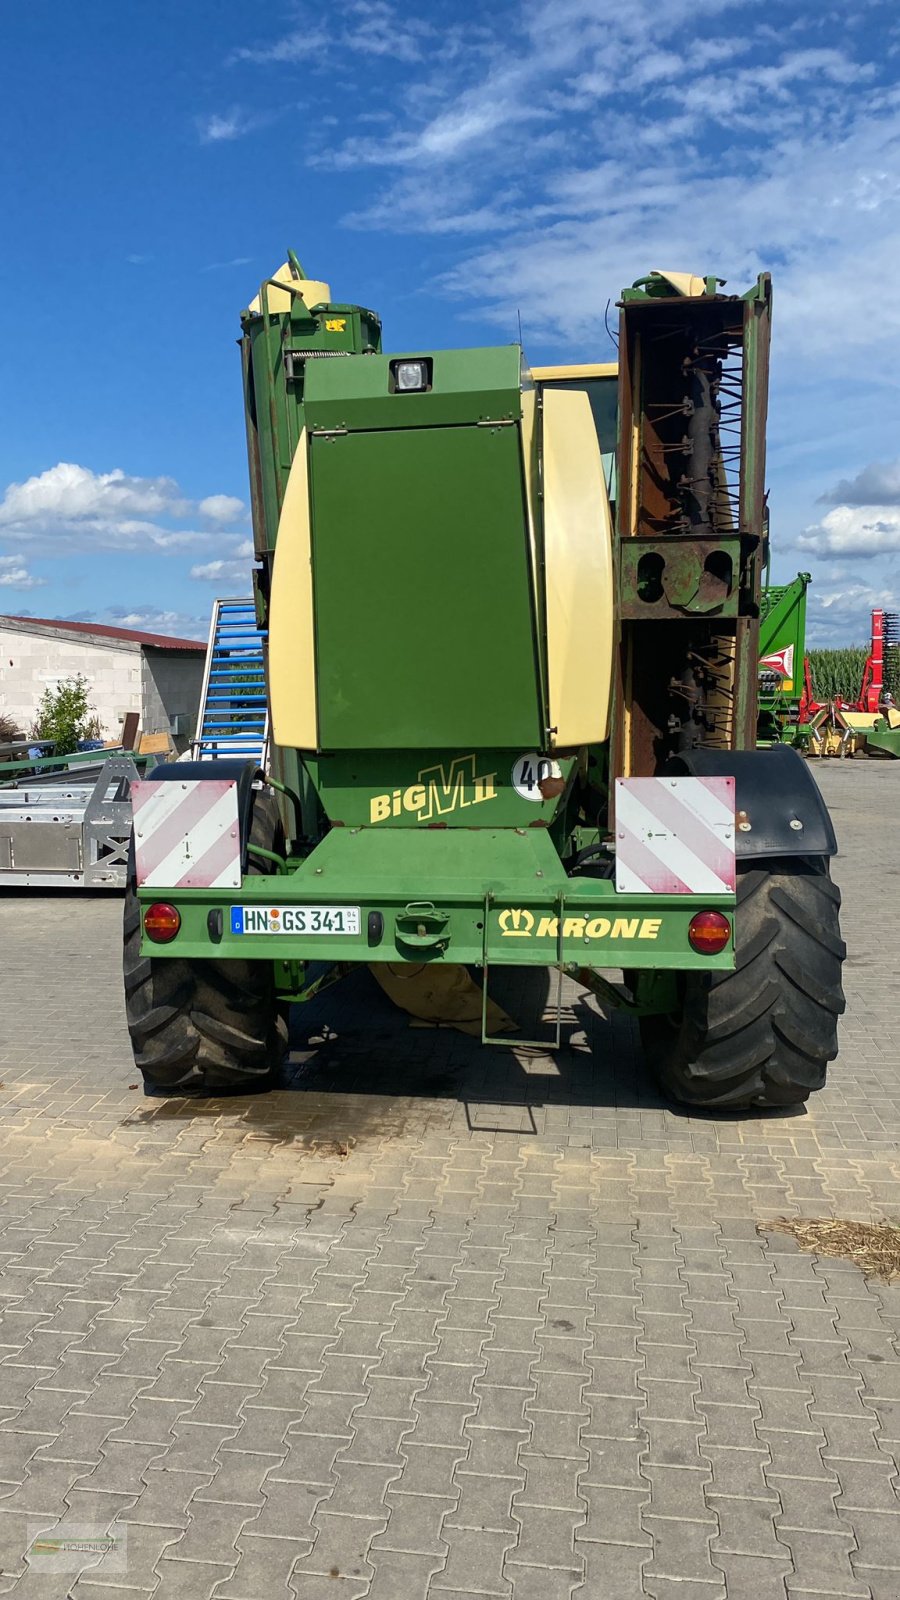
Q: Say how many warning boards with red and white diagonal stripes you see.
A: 2